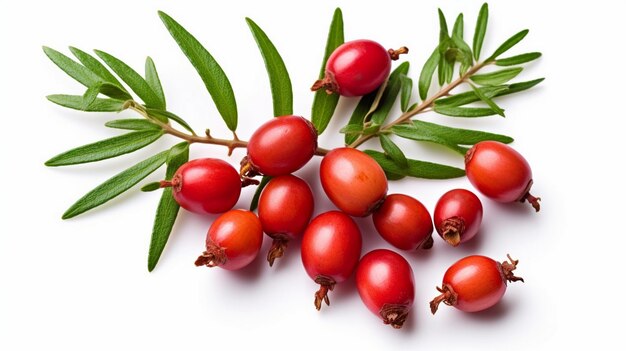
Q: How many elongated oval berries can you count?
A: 12